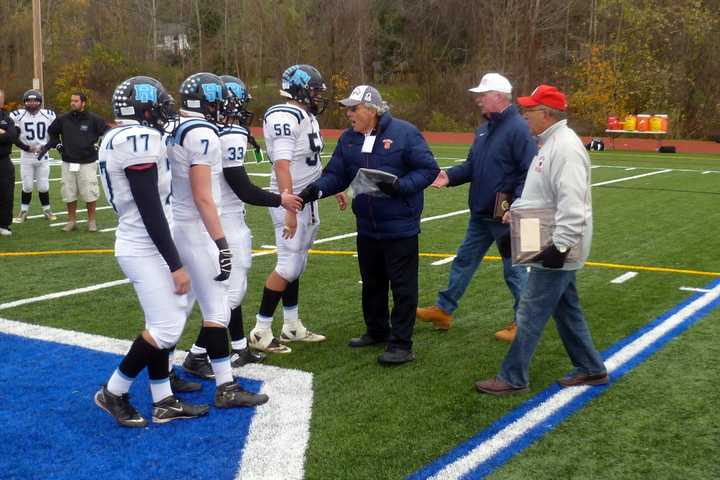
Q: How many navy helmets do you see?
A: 5